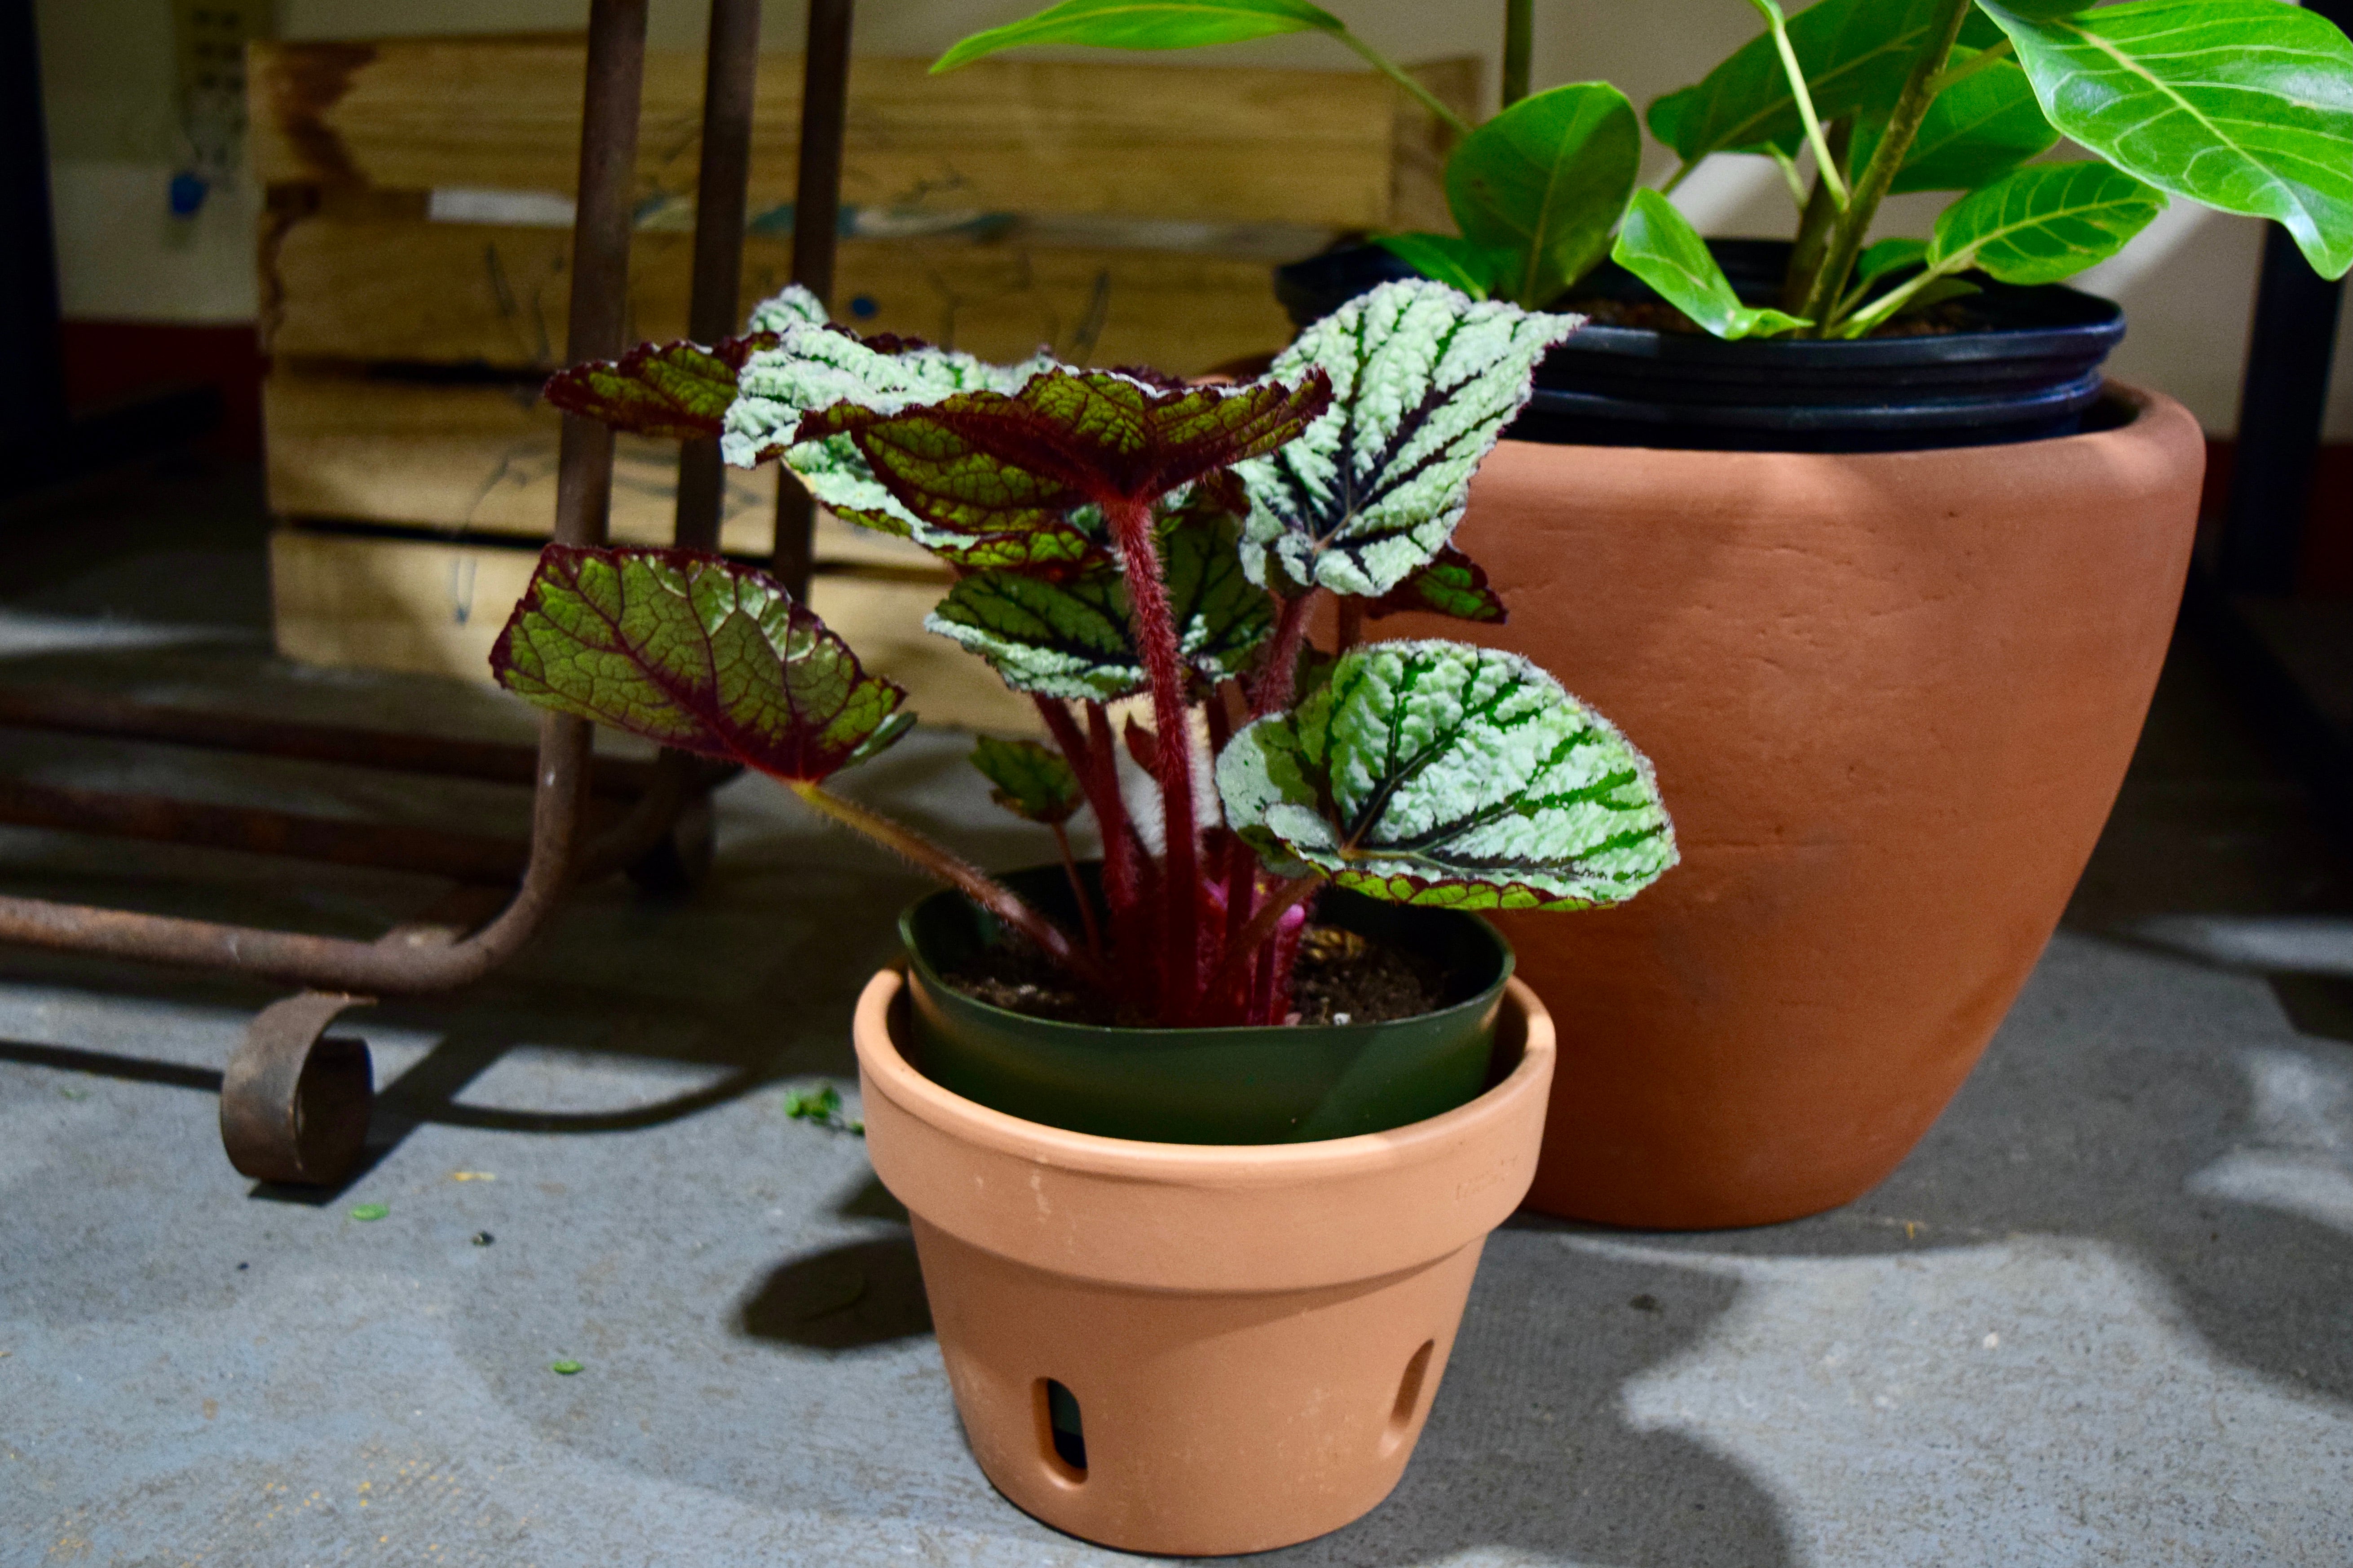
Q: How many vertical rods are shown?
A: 3